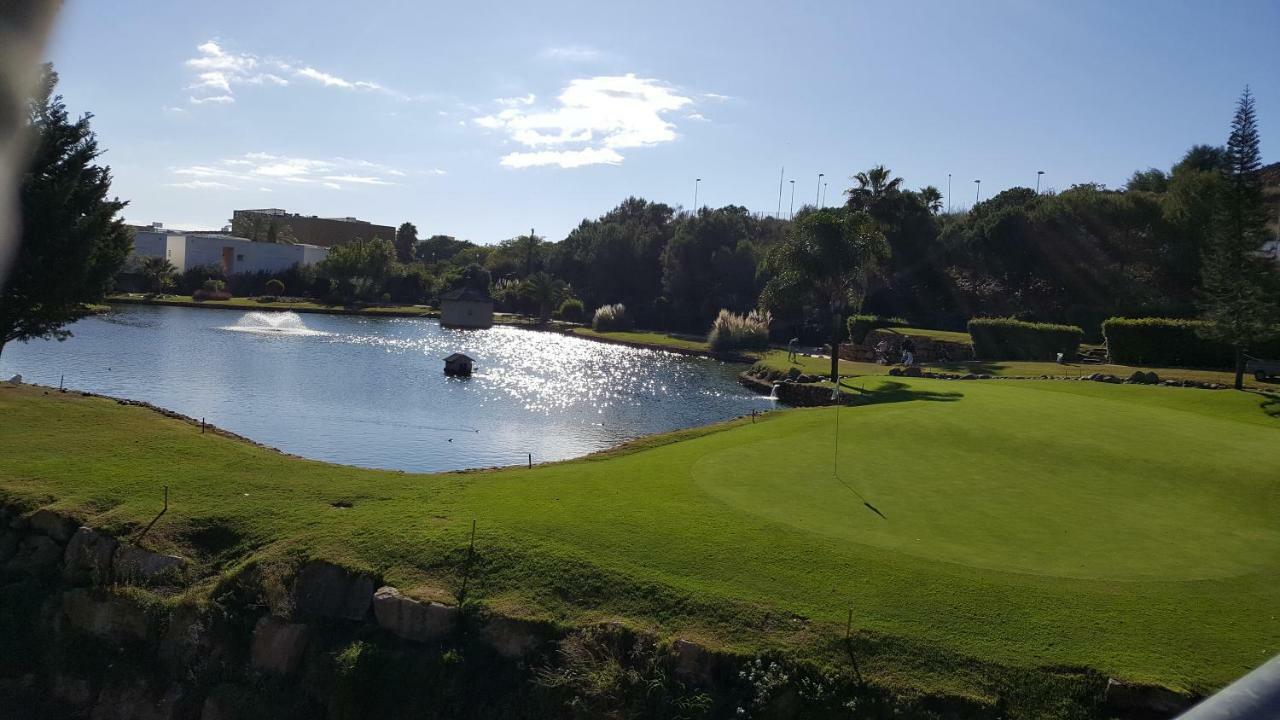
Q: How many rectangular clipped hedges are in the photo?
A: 3